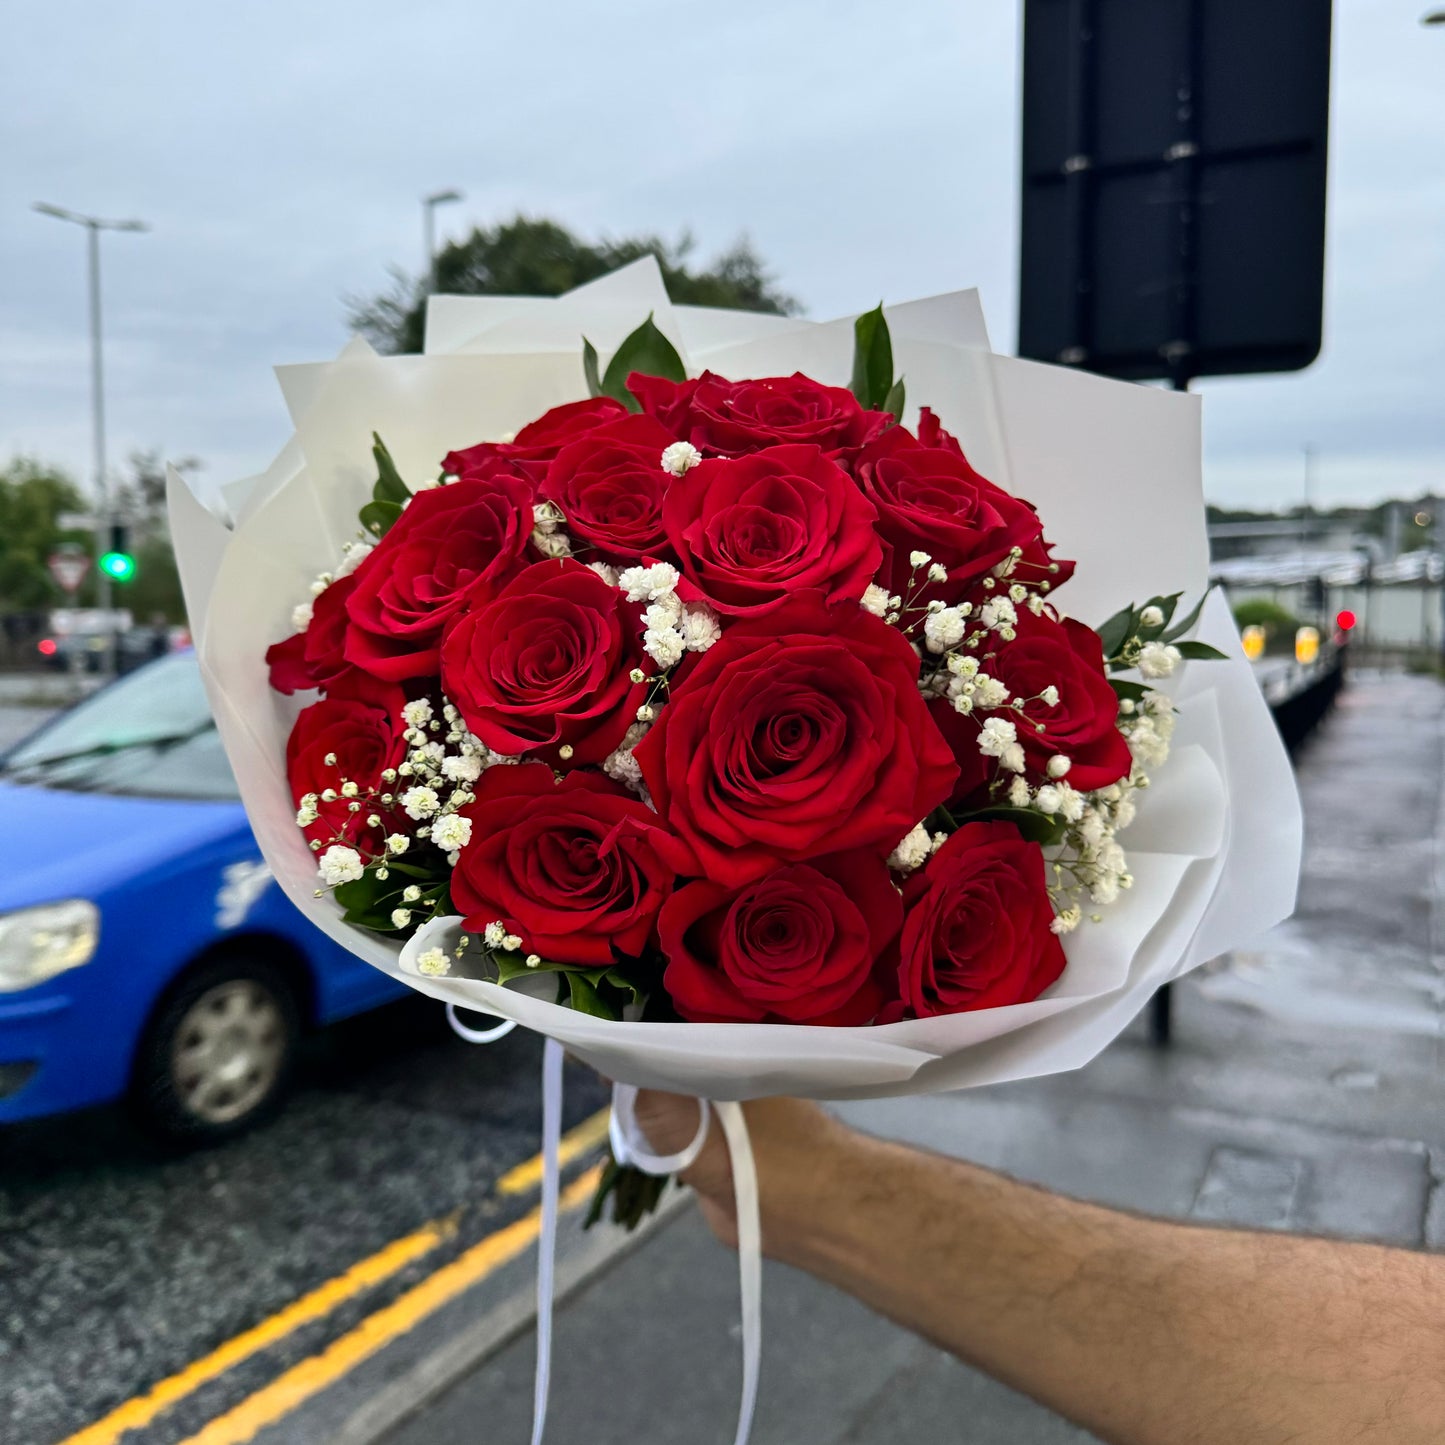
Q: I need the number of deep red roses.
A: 14